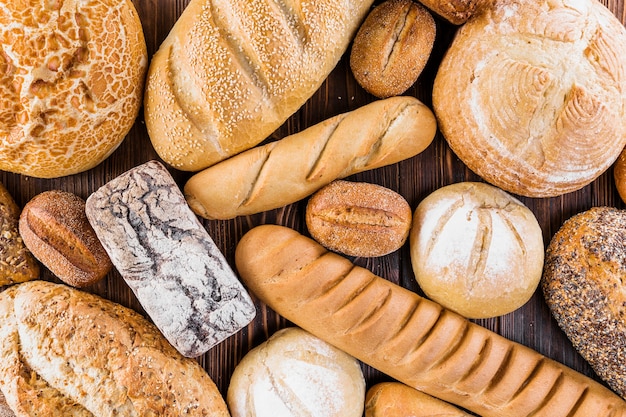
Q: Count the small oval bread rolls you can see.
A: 3